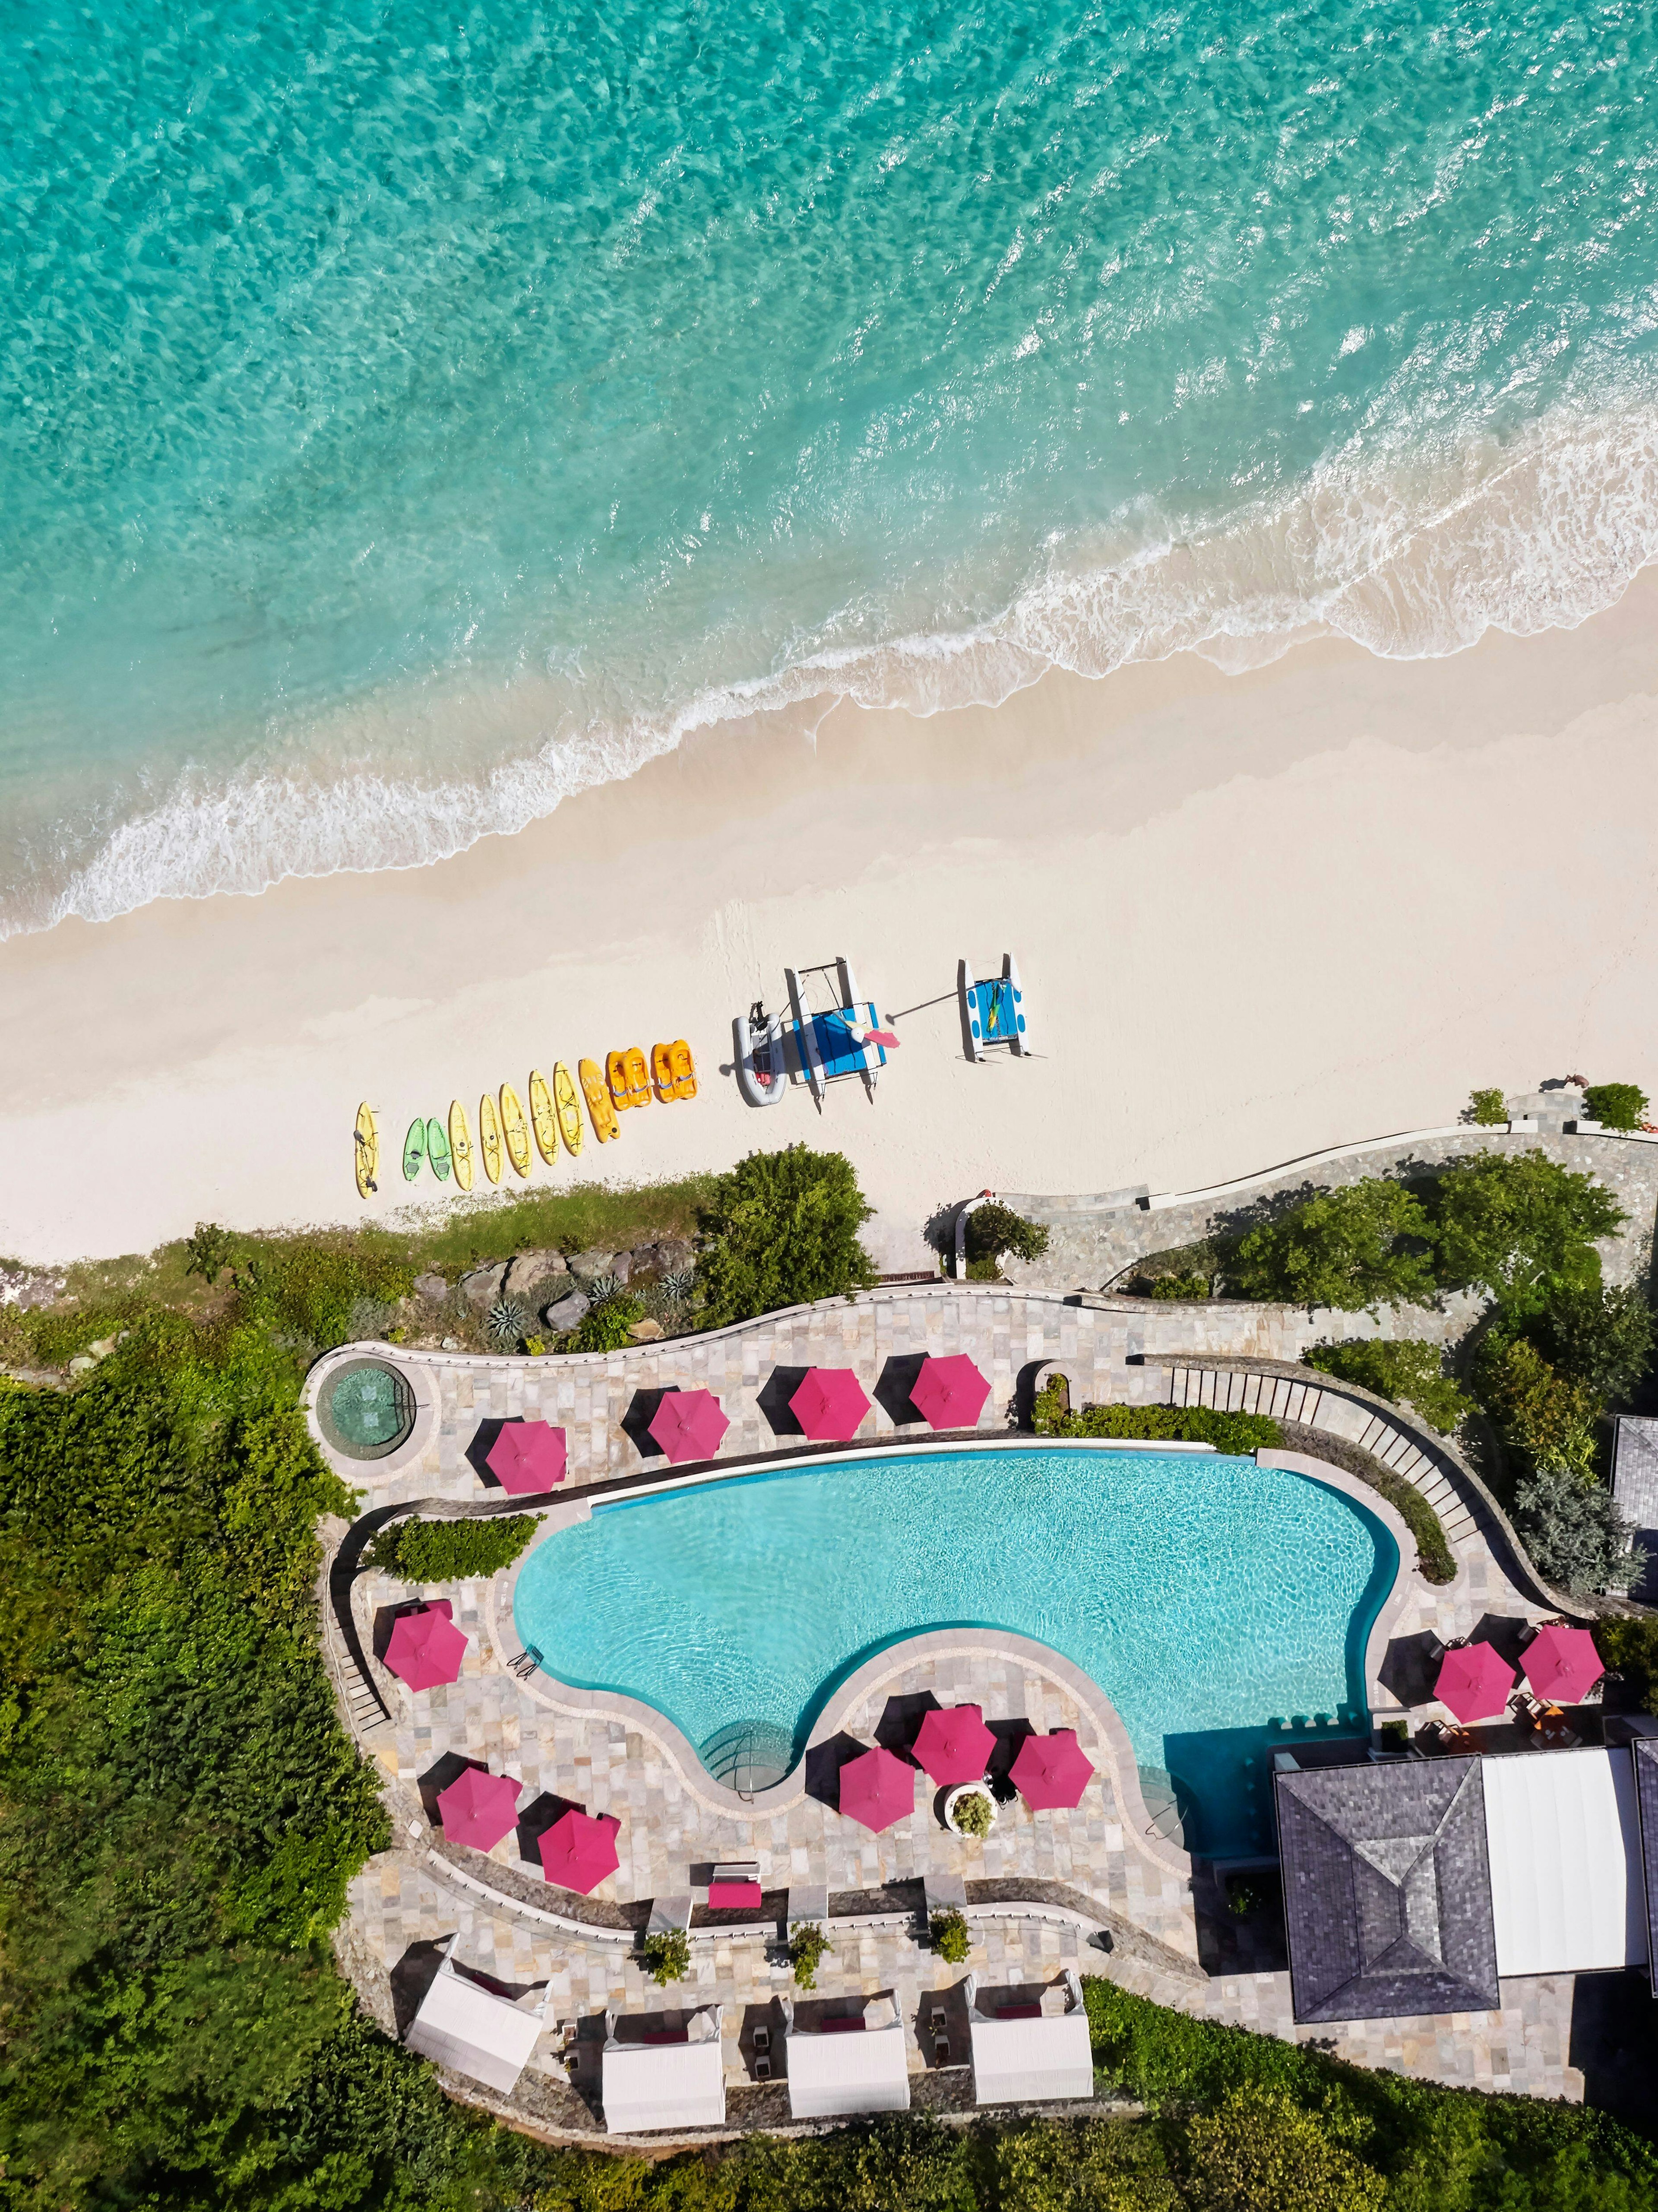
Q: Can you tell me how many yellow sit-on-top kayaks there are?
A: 6